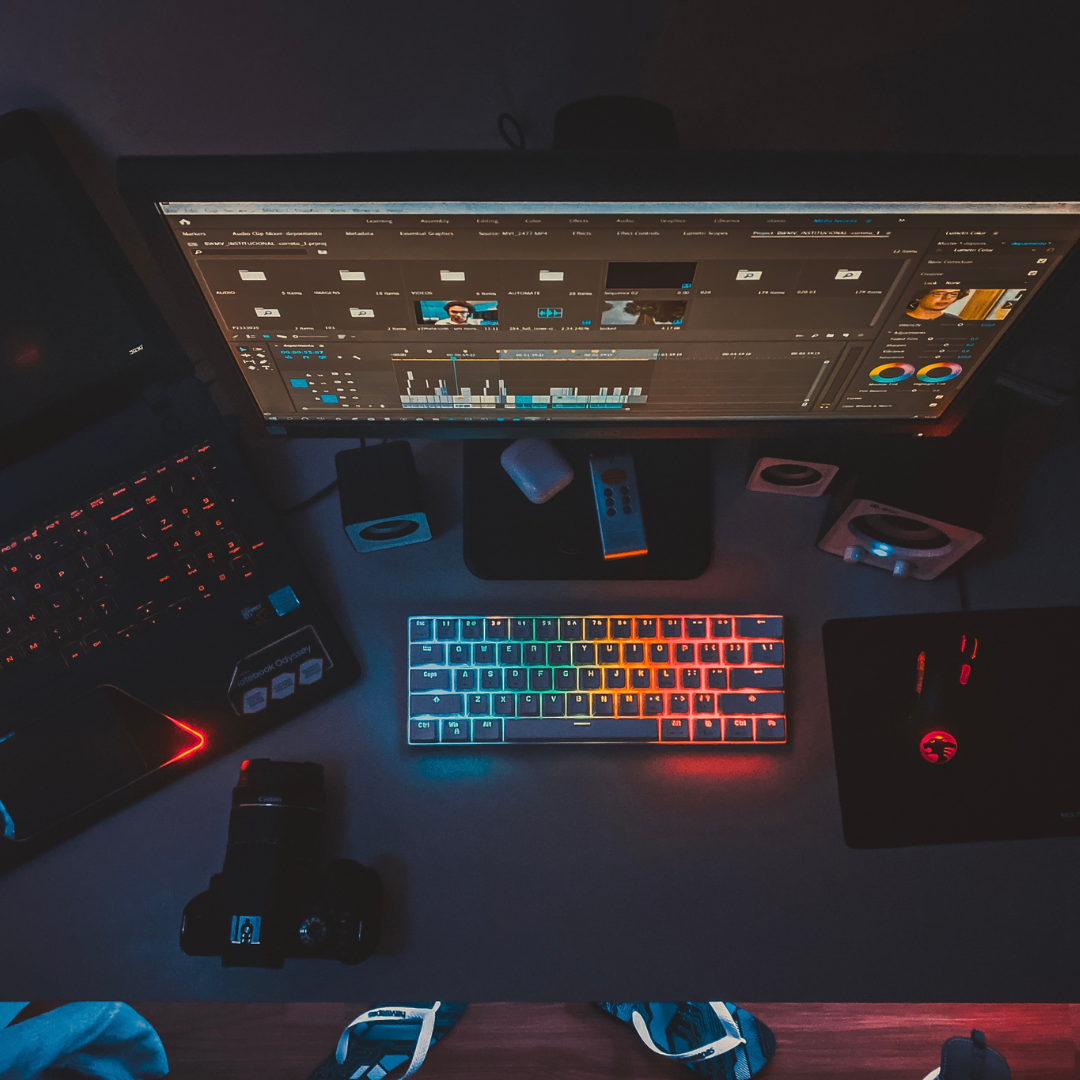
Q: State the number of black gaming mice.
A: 1